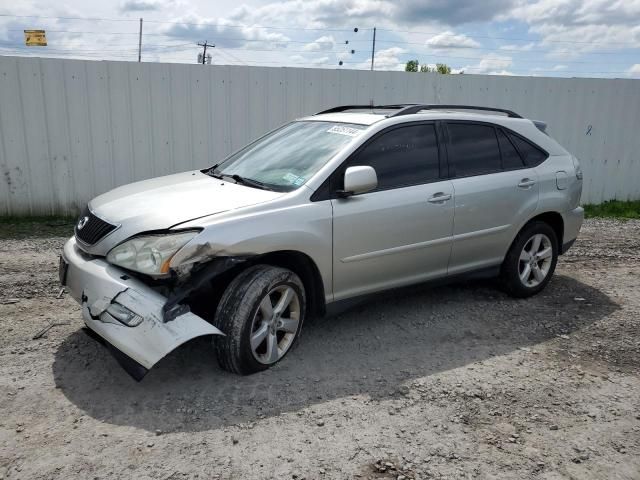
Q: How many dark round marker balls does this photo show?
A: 4